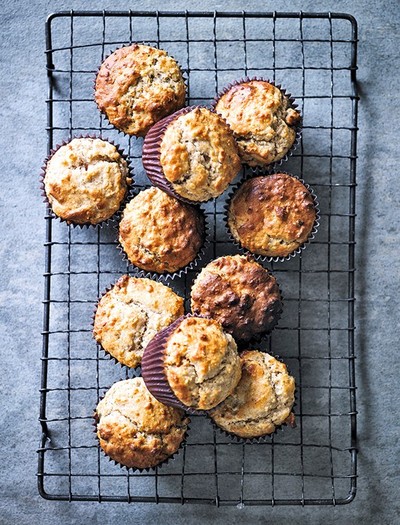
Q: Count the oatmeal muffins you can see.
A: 11